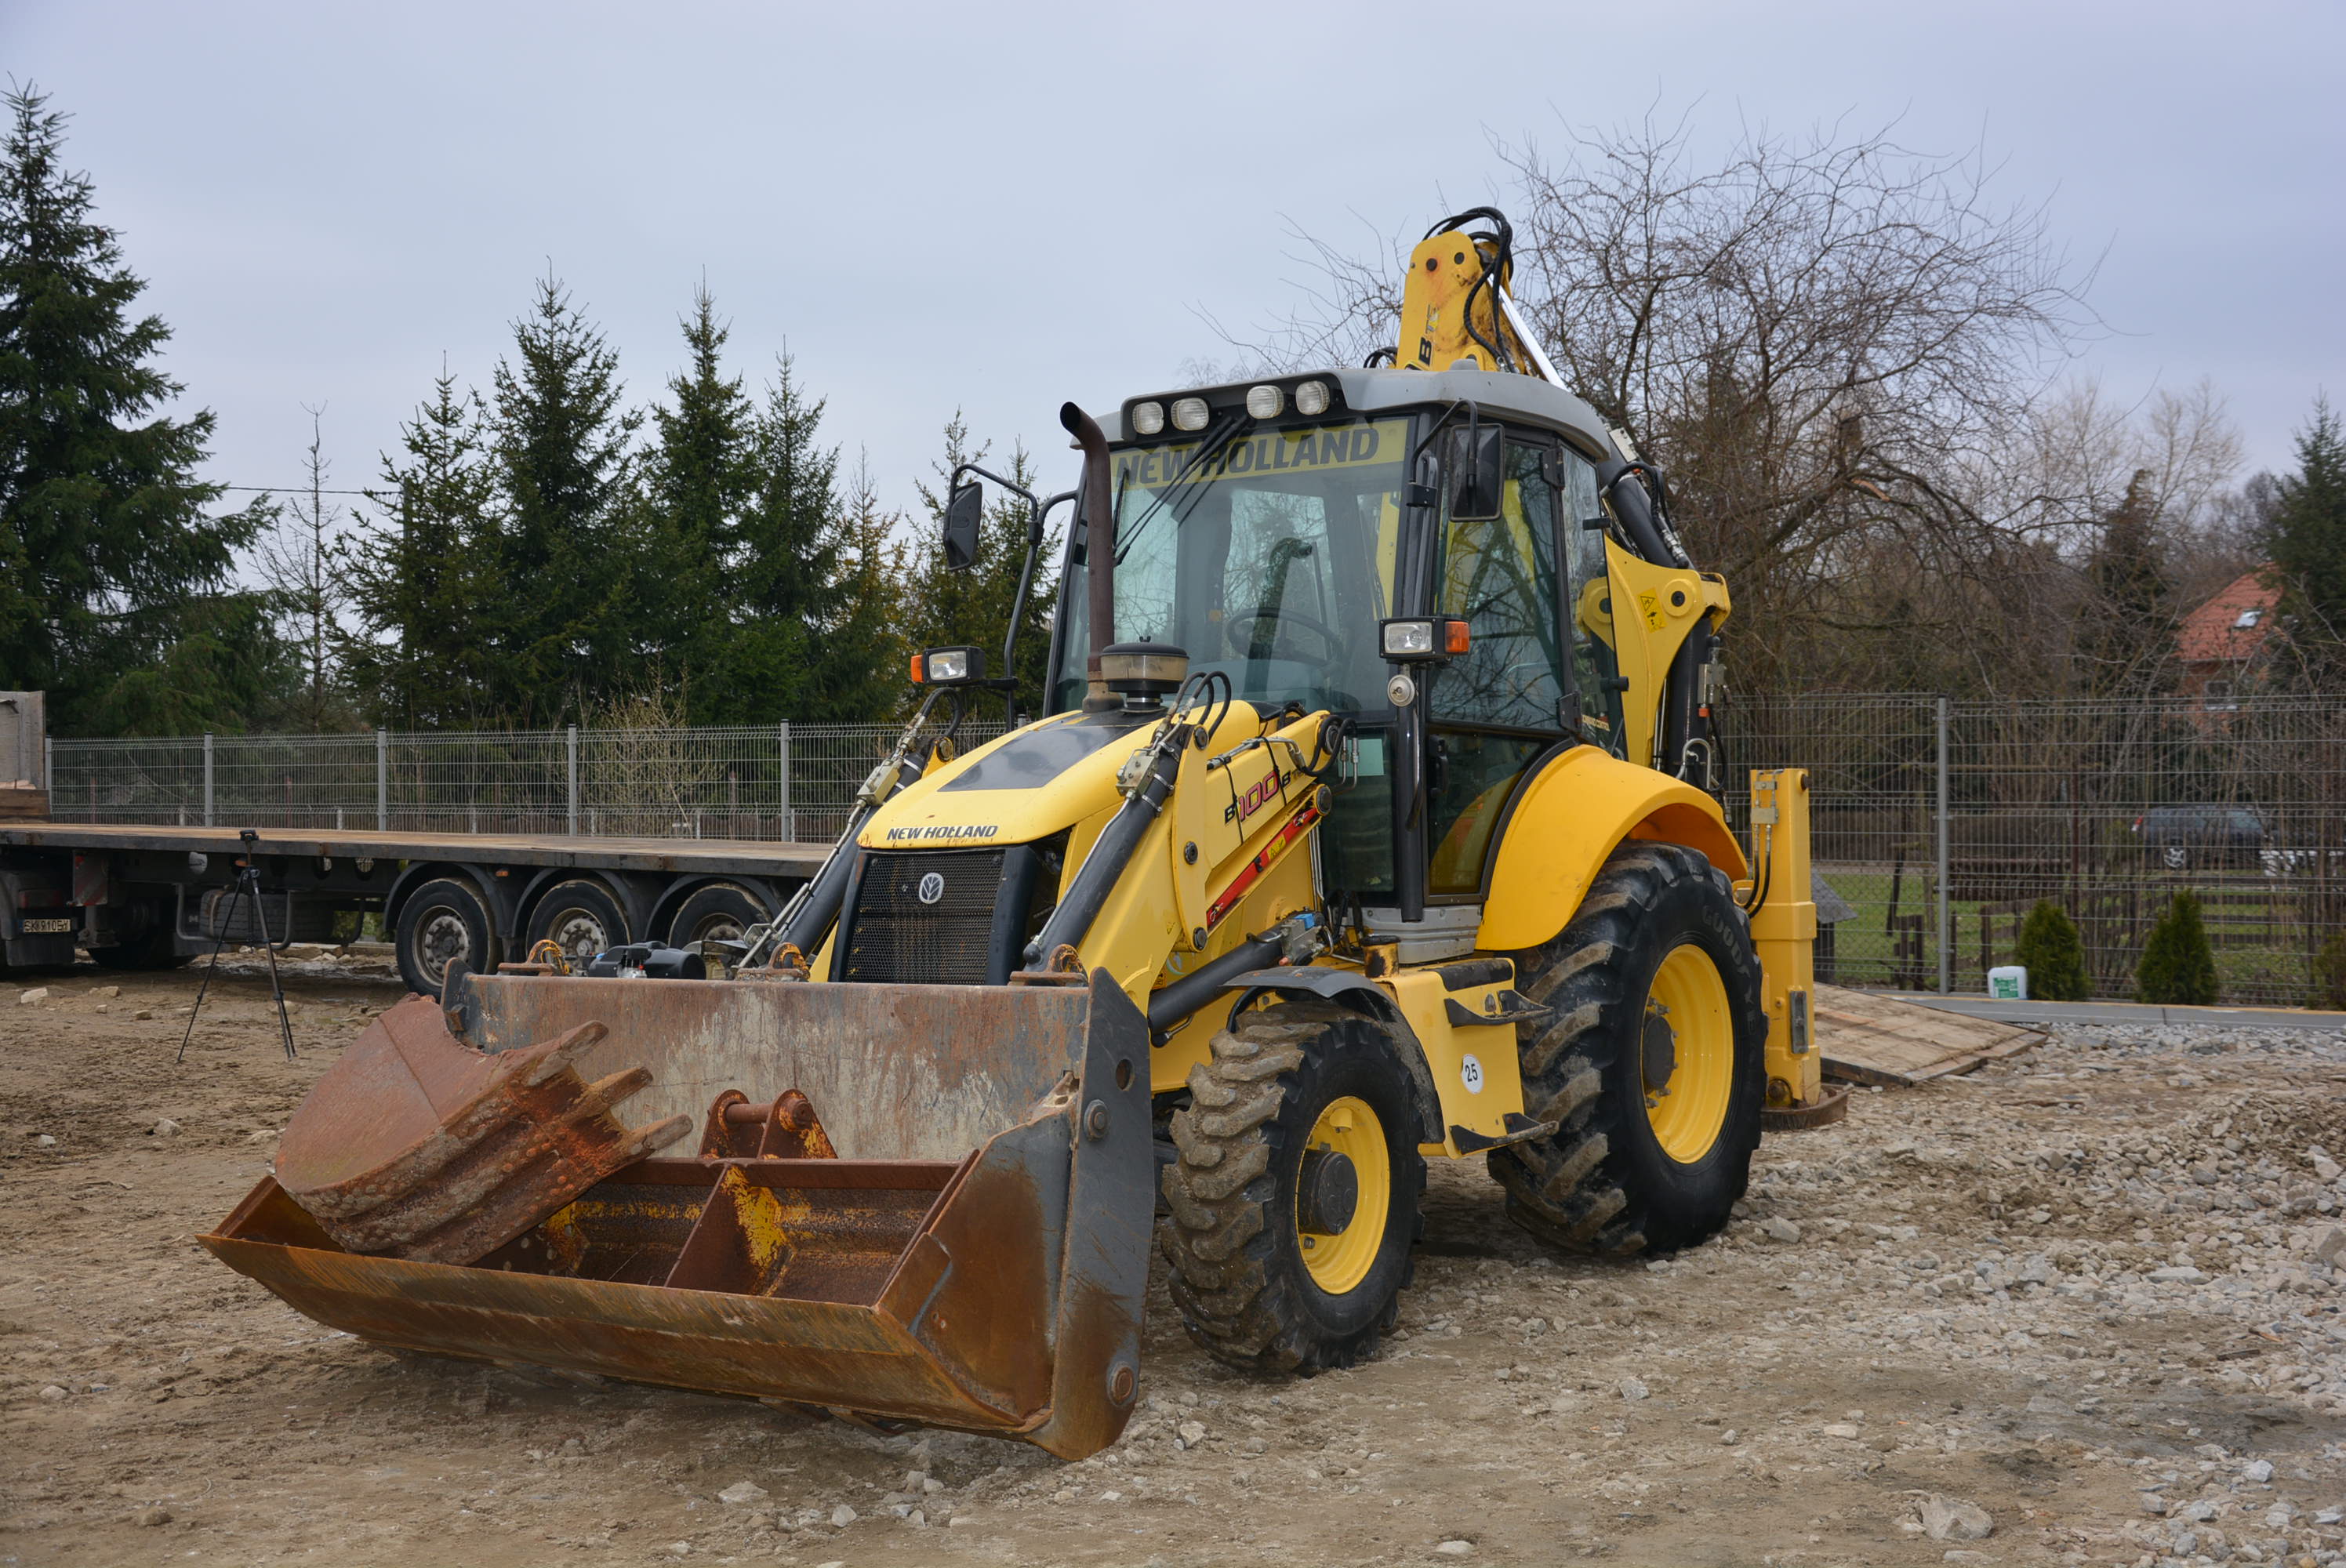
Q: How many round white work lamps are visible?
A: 4